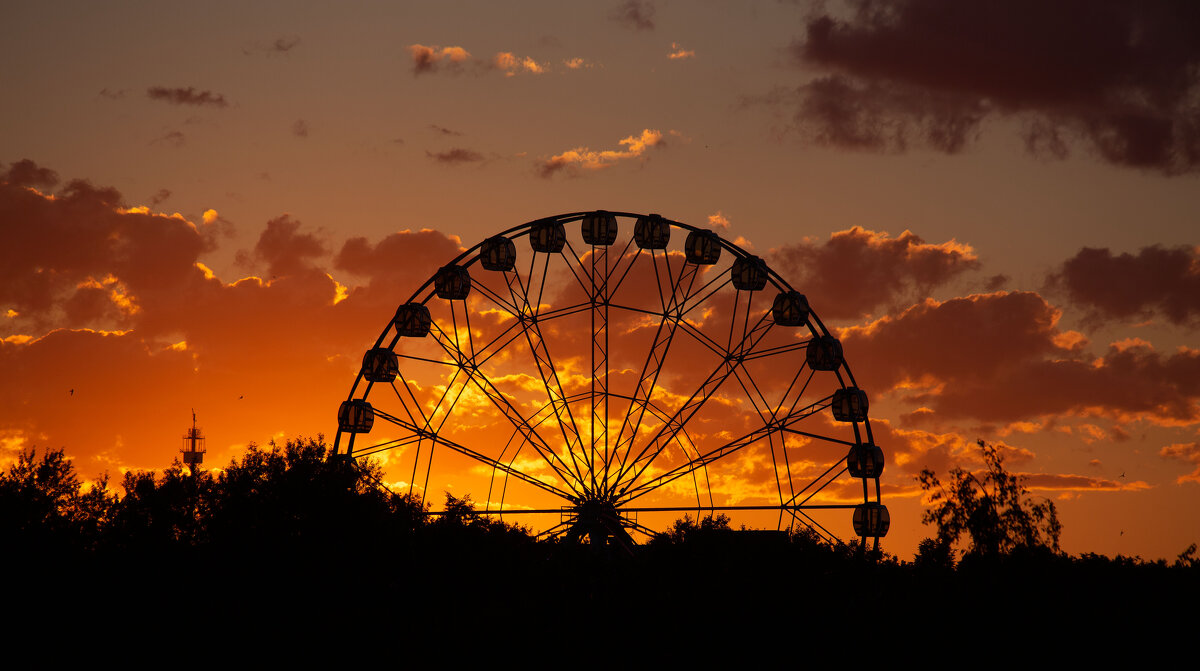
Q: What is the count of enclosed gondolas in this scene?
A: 15